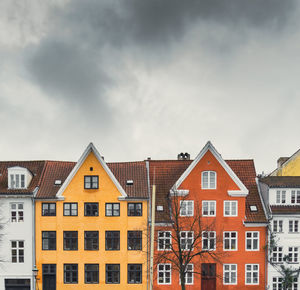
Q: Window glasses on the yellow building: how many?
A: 15